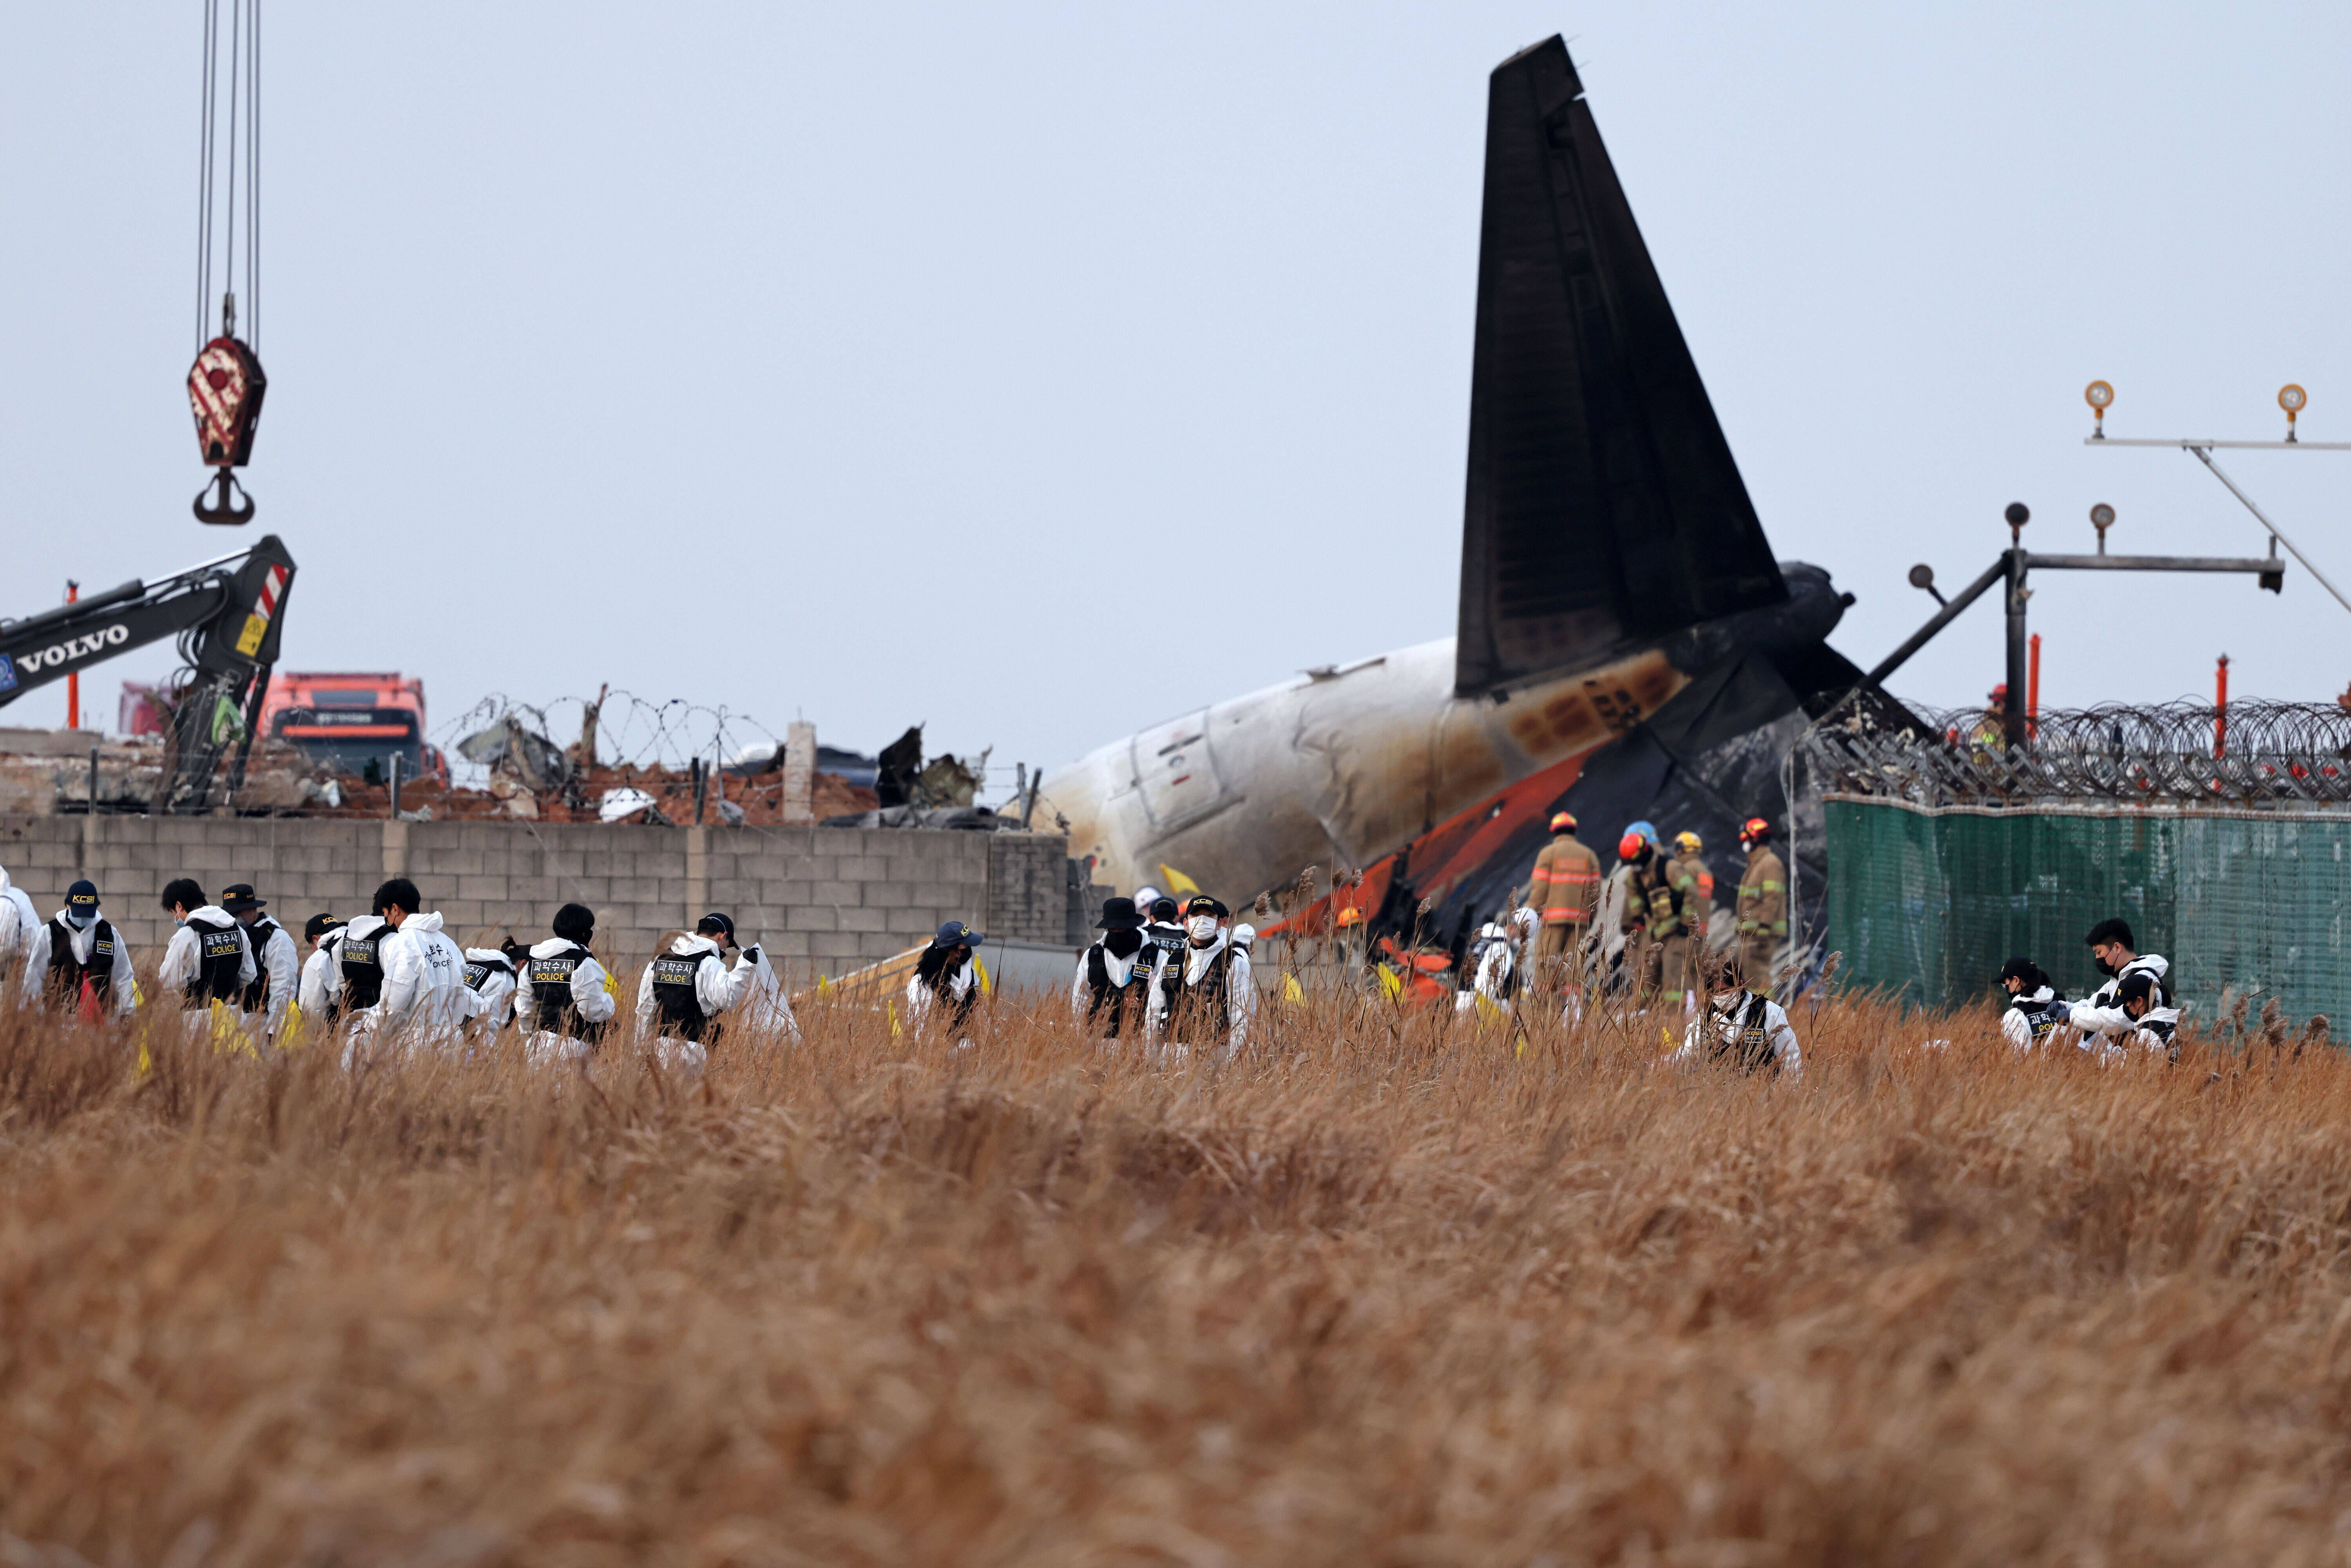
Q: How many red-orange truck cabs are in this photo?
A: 1